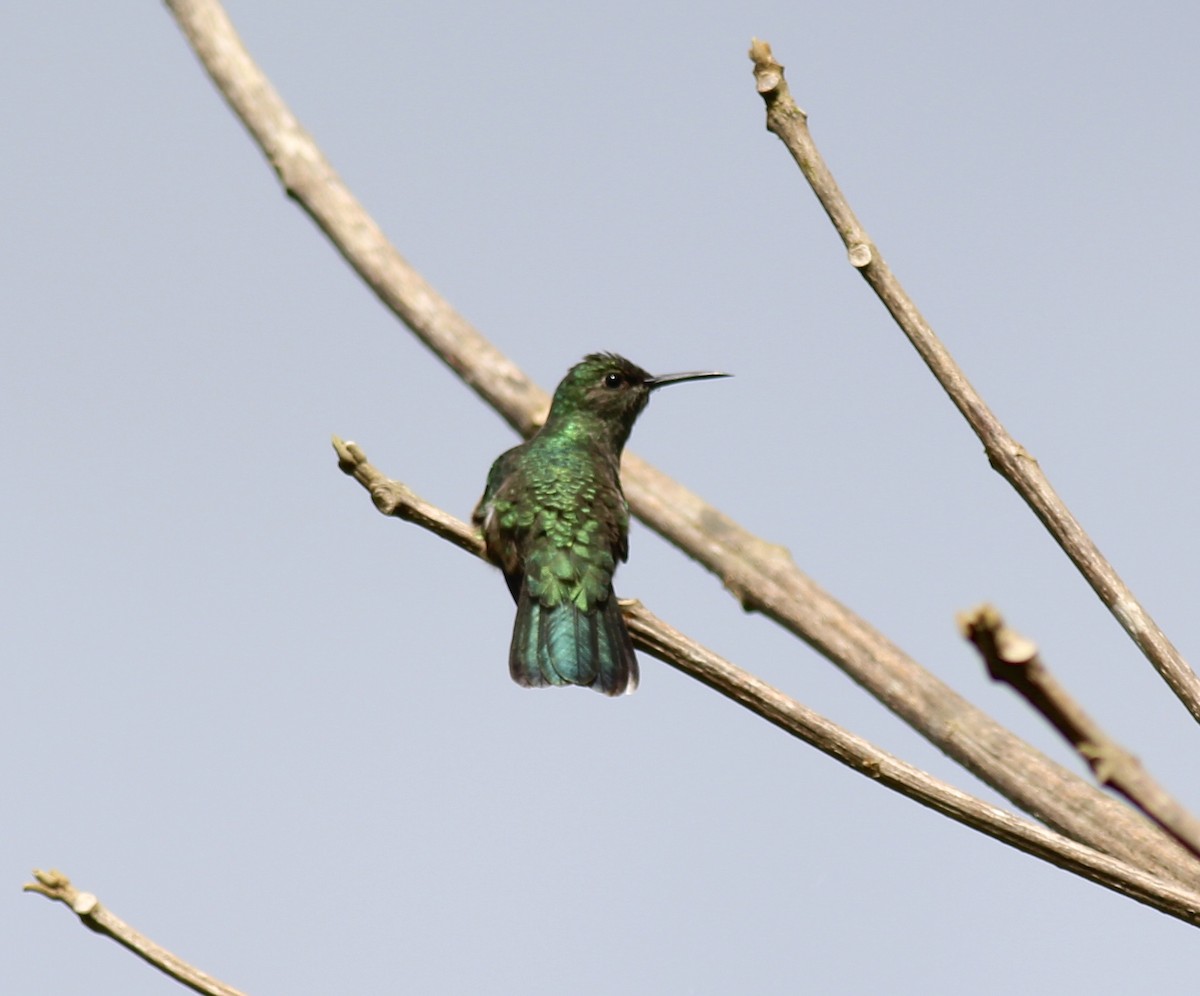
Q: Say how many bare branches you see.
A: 5